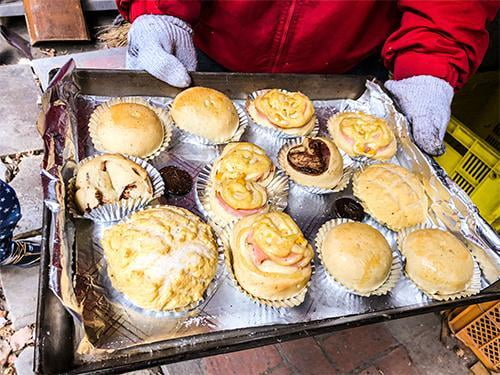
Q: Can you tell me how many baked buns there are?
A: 12